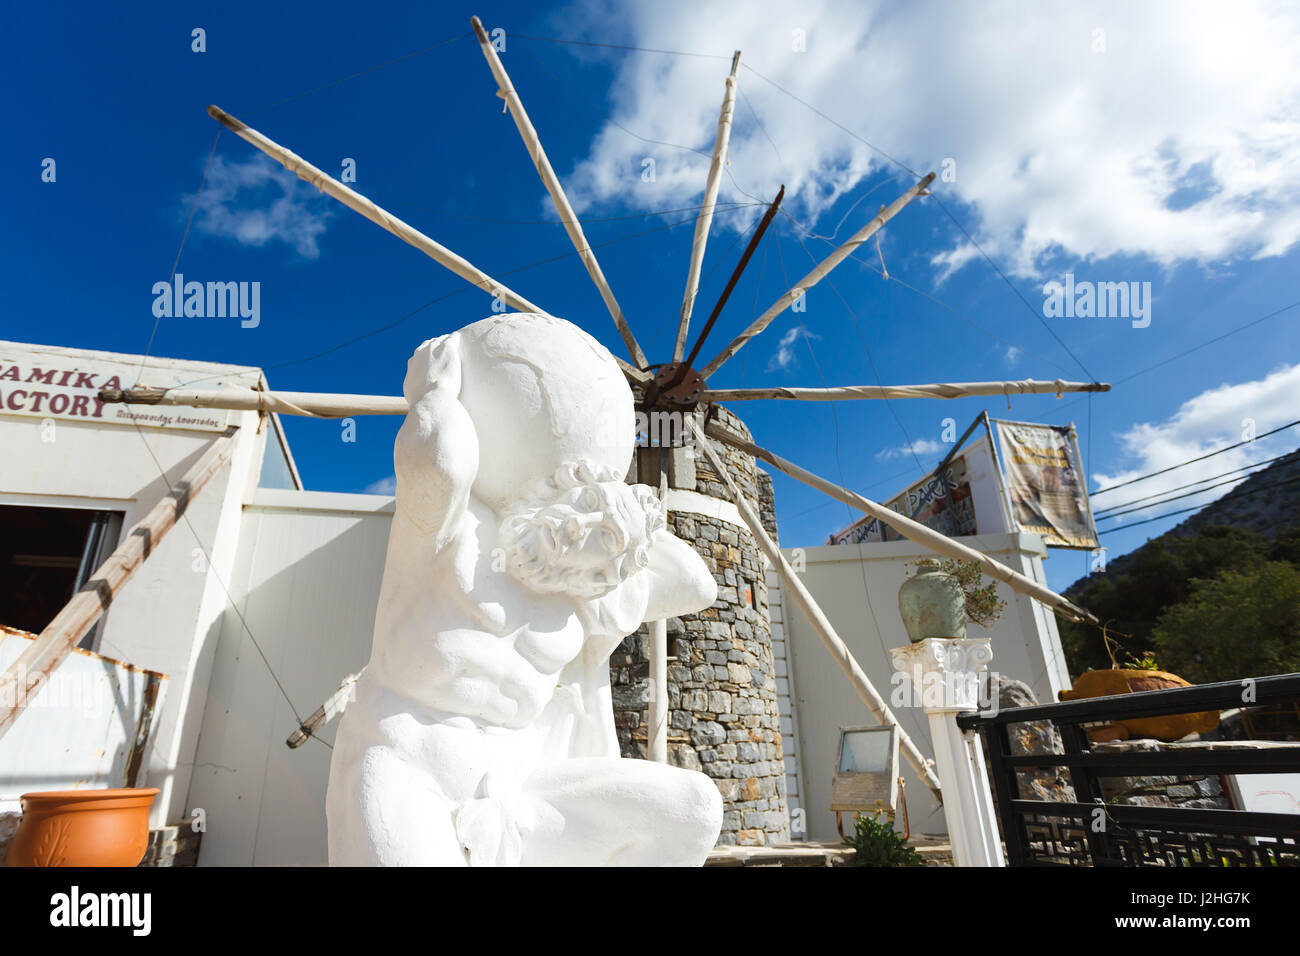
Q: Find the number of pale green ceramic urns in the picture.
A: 1